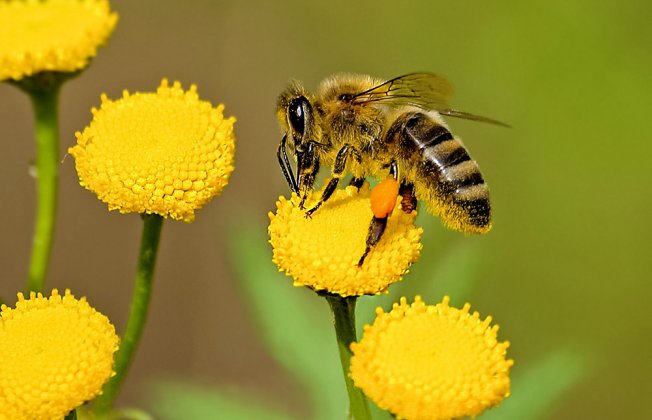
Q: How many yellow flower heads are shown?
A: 5